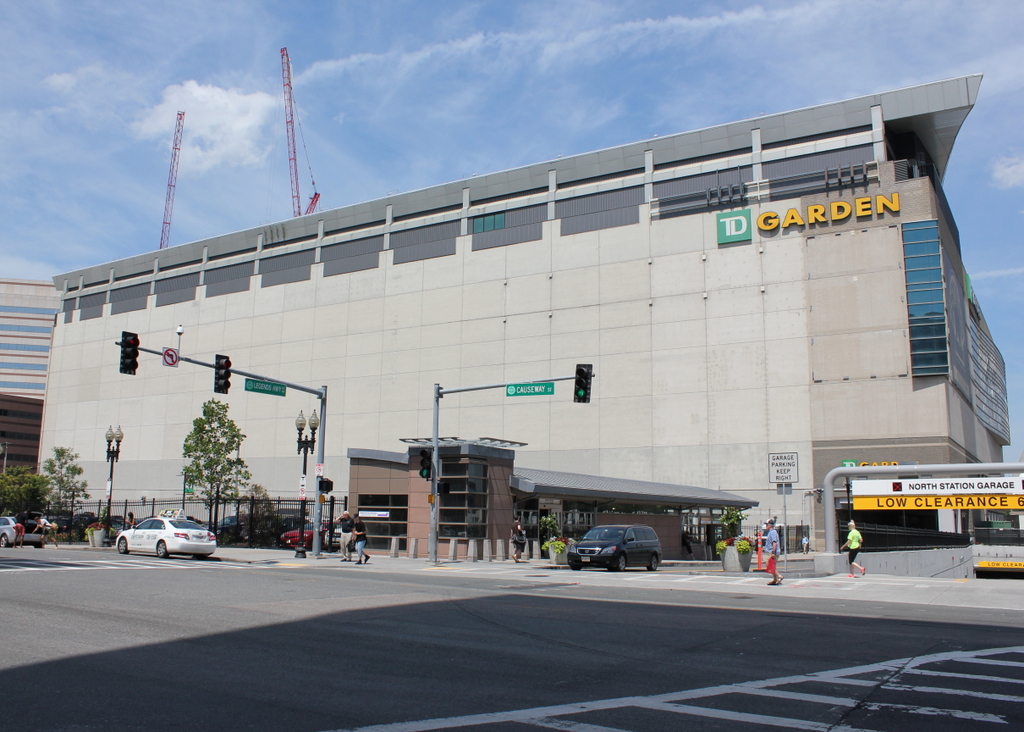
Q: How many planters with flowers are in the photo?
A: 3